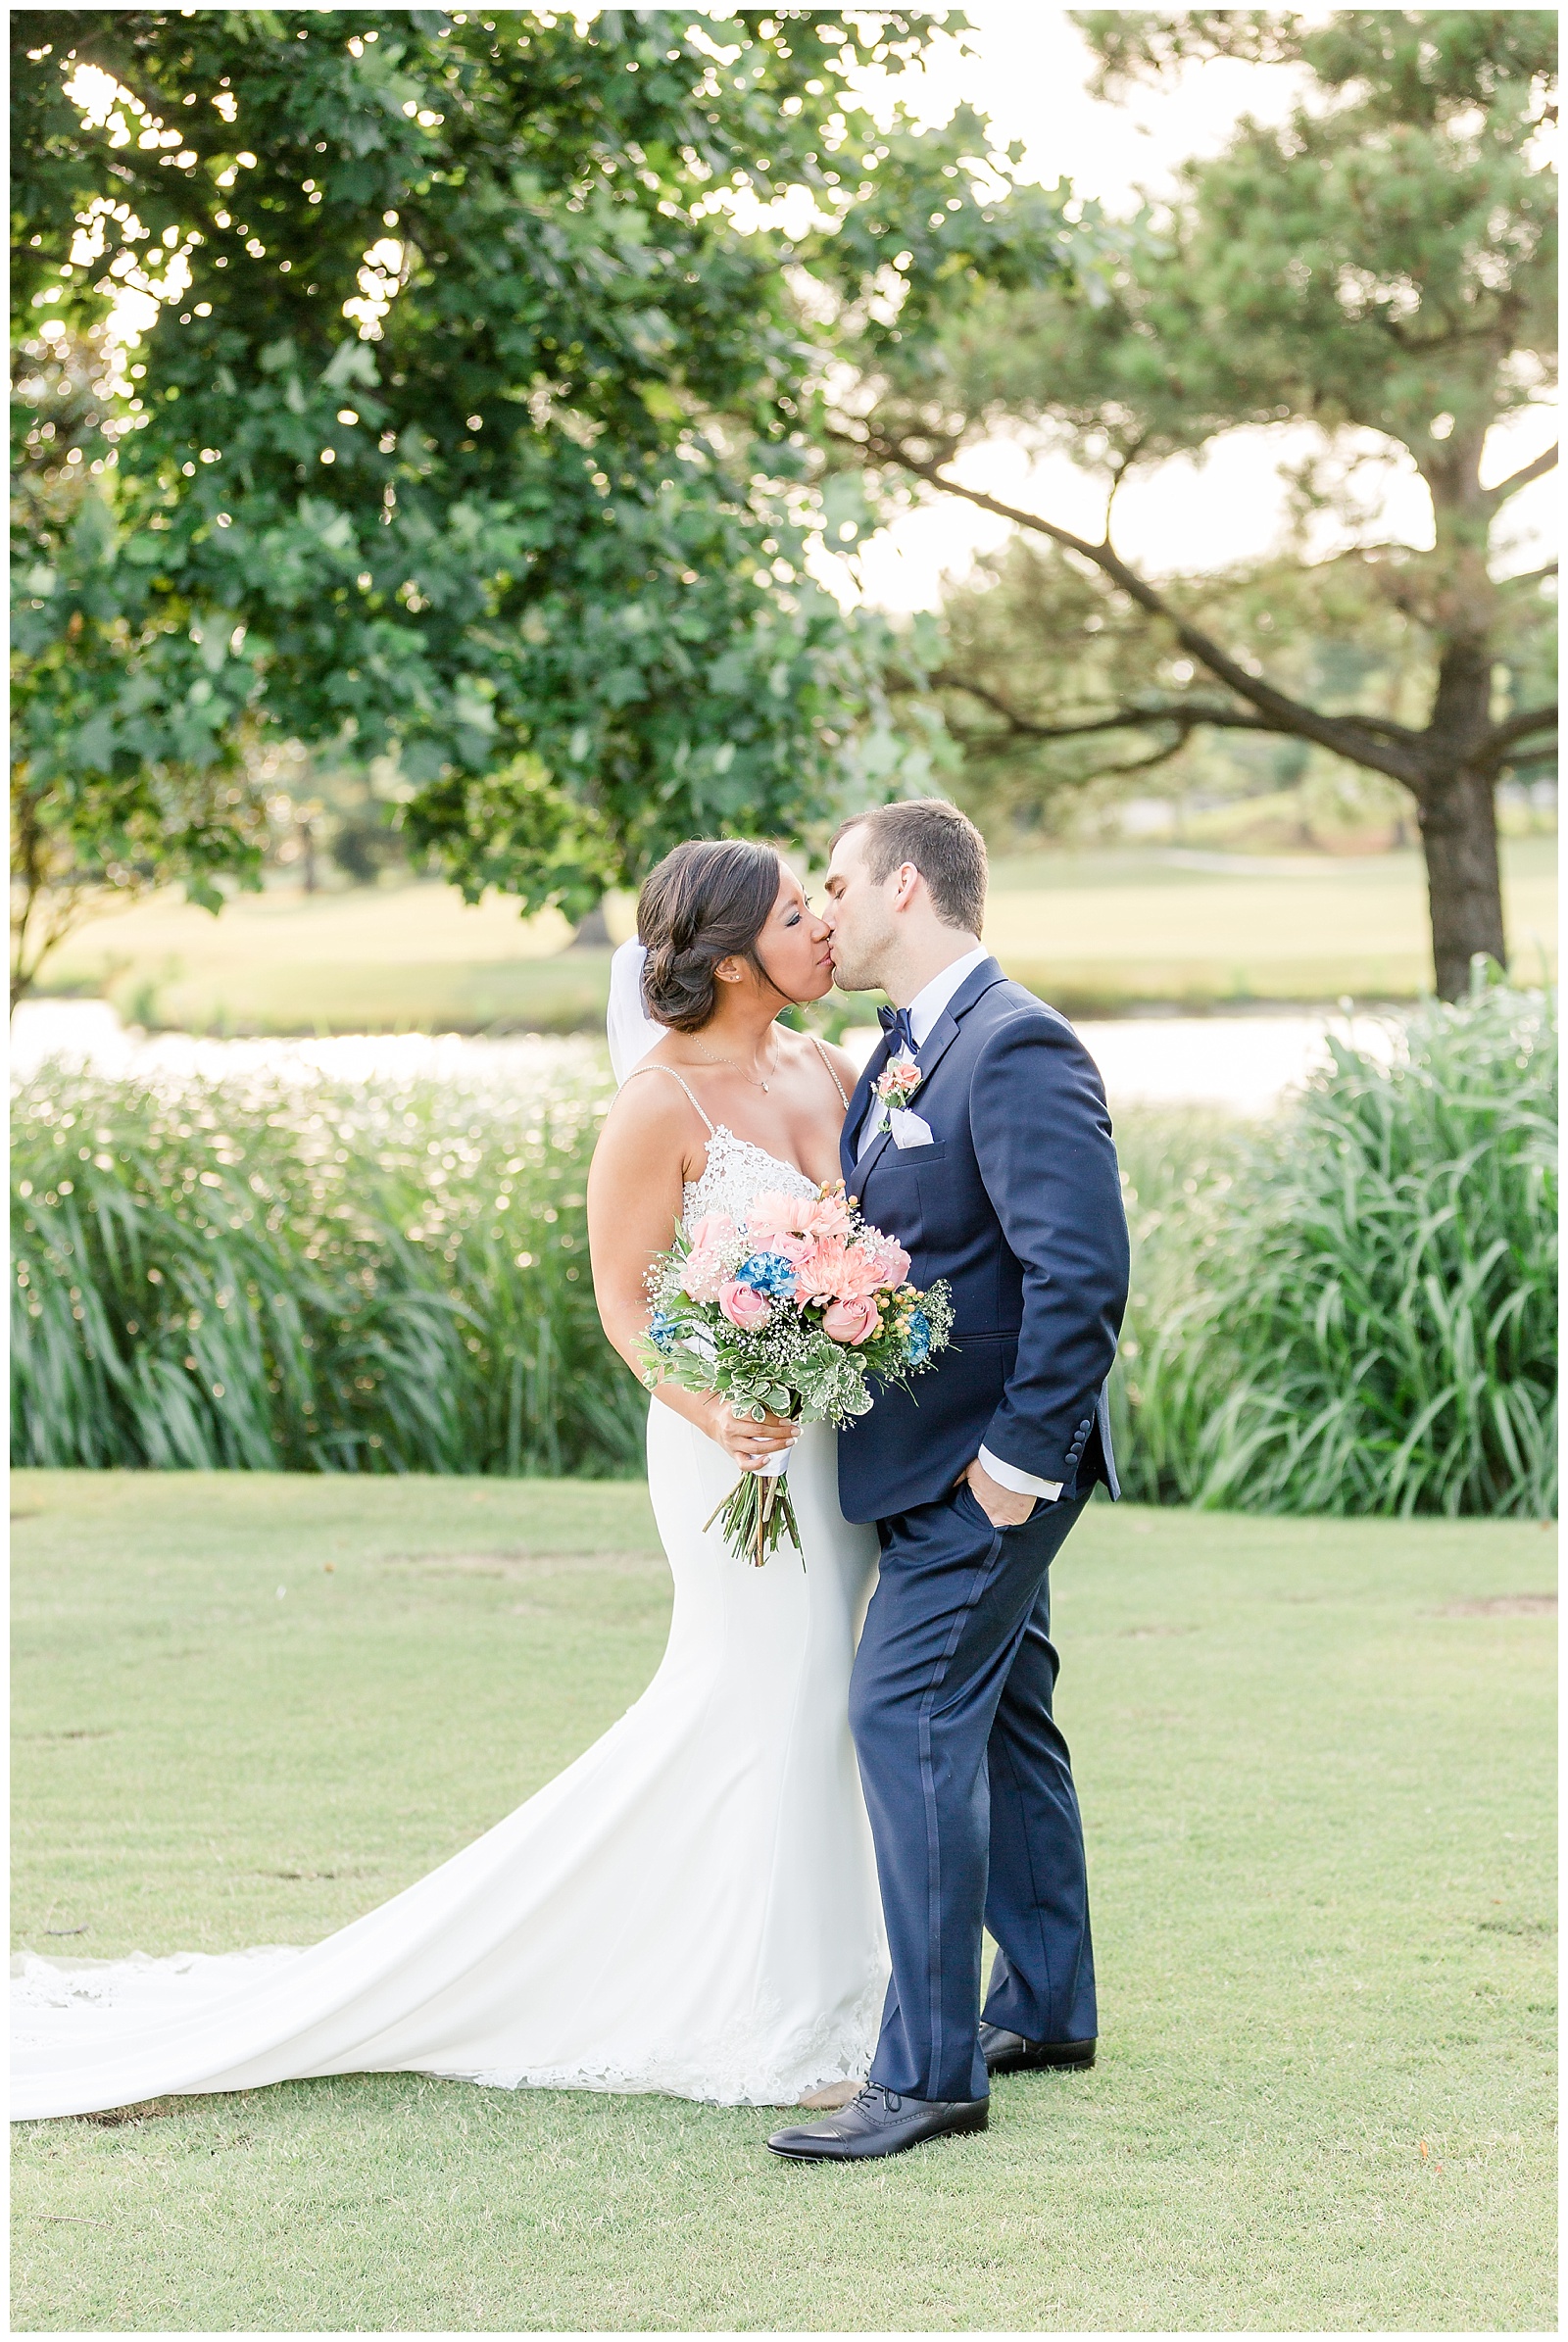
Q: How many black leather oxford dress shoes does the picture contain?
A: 2